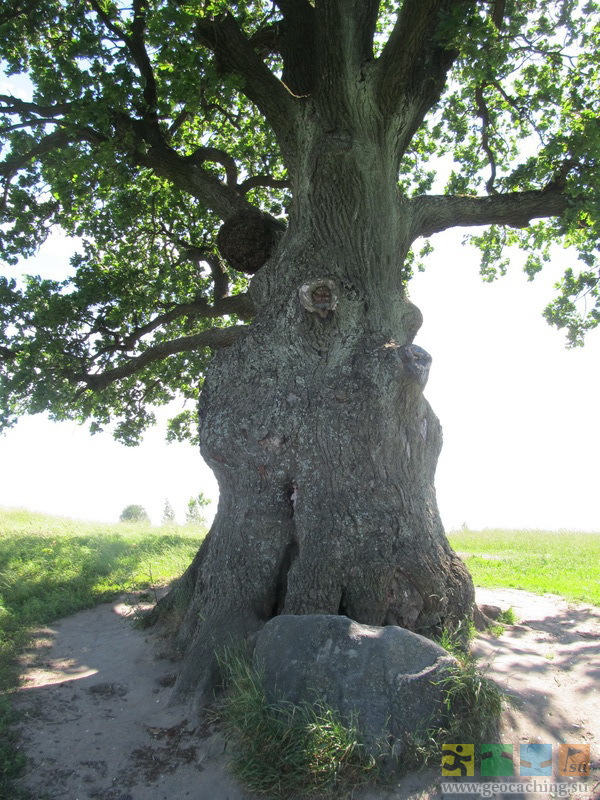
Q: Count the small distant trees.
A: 3